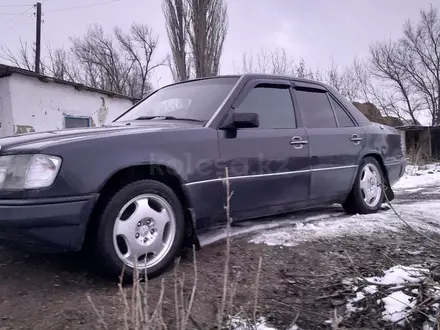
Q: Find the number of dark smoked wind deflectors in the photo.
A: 2